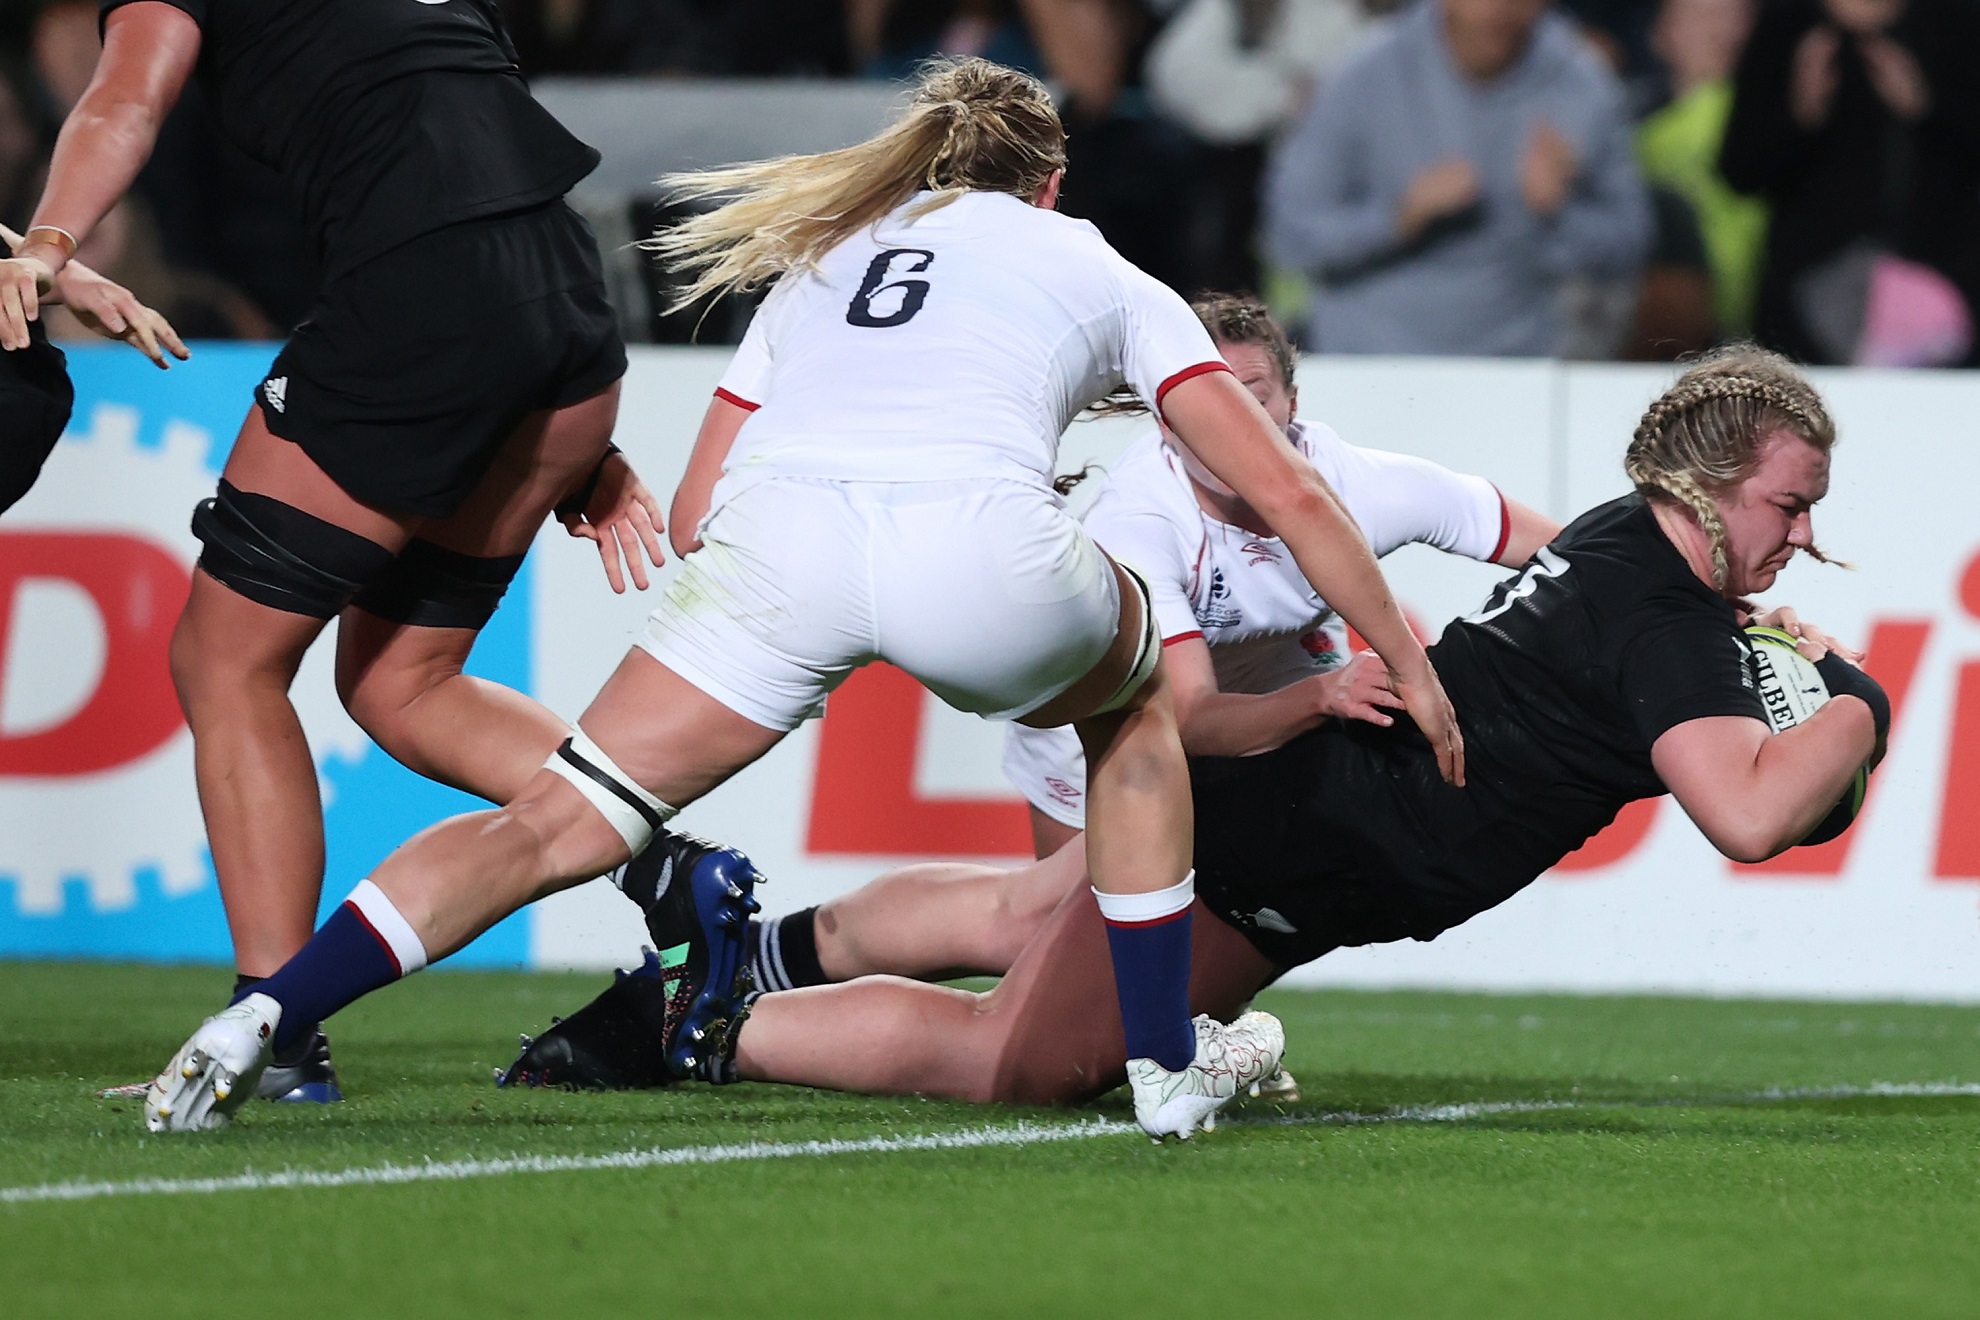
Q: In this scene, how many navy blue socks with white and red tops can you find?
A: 2